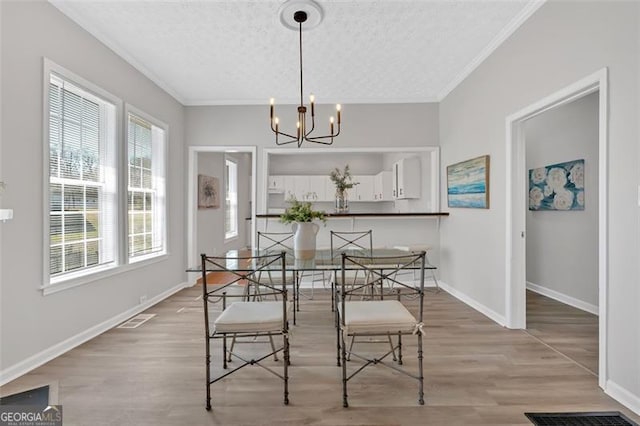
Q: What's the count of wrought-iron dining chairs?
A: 4